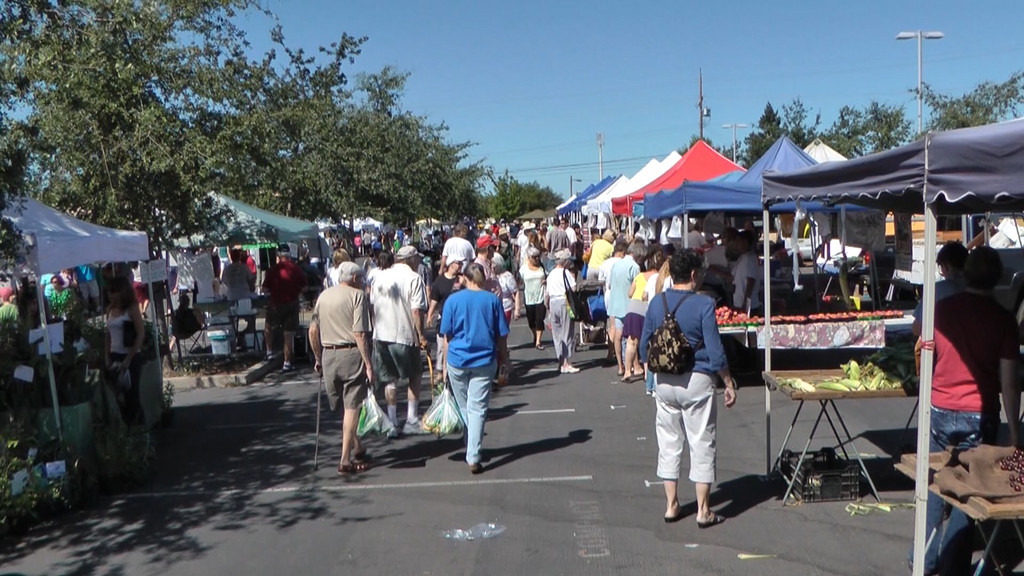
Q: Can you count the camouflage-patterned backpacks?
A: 1